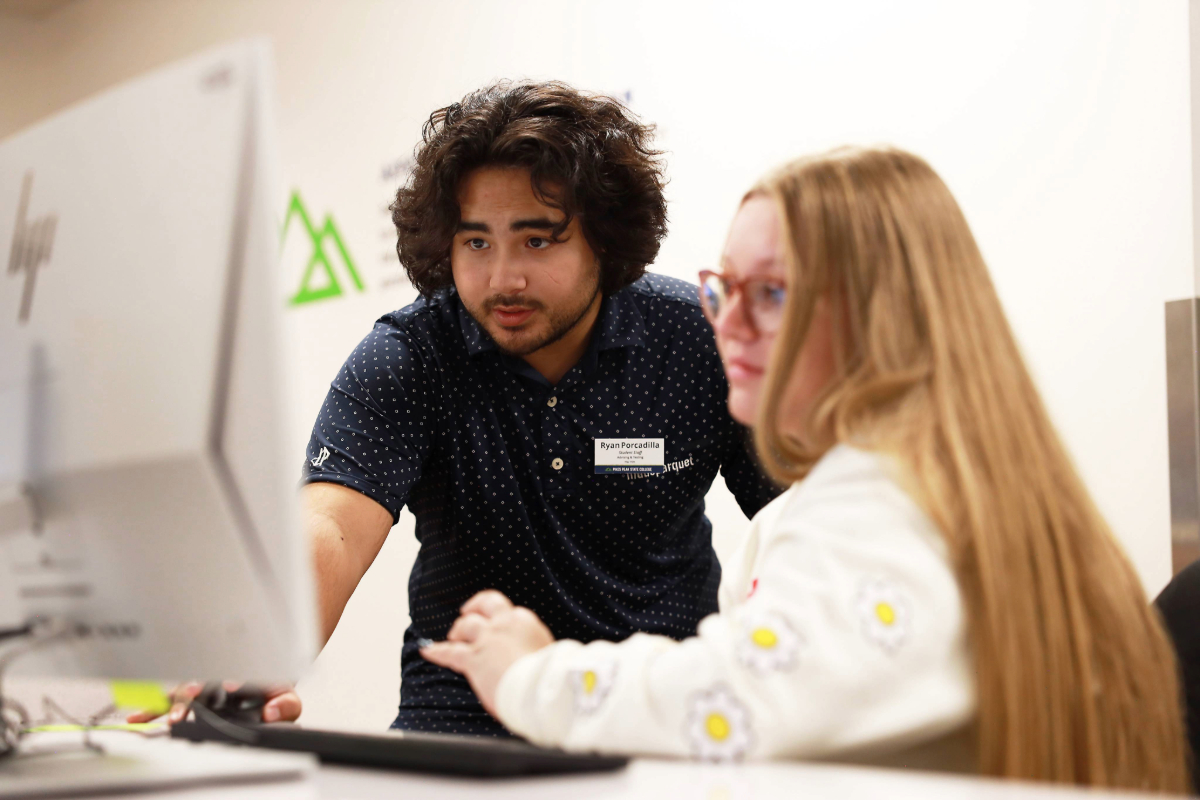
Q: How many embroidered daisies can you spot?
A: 4